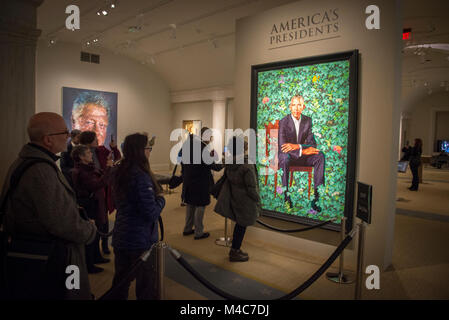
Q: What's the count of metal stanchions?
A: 4